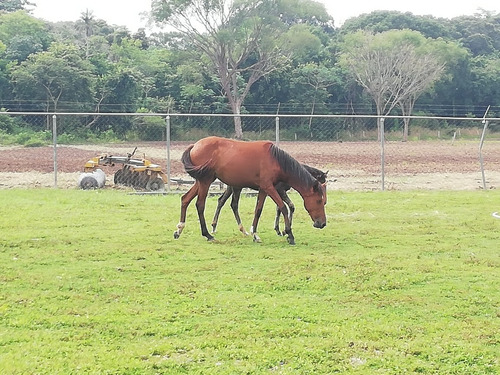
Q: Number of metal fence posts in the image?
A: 5